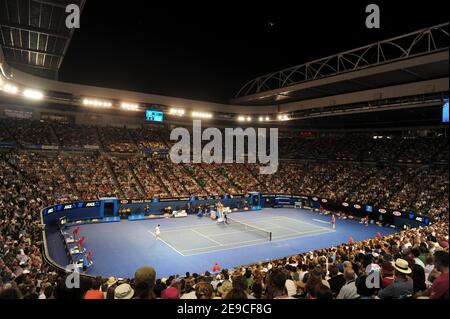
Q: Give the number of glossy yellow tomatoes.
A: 0